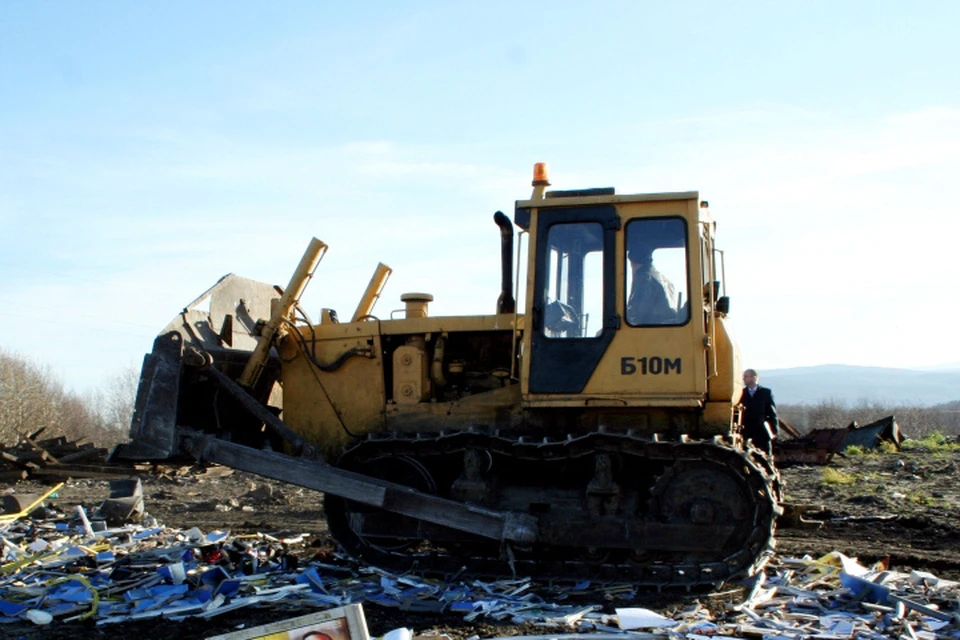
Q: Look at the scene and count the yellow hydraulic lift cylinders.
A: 2